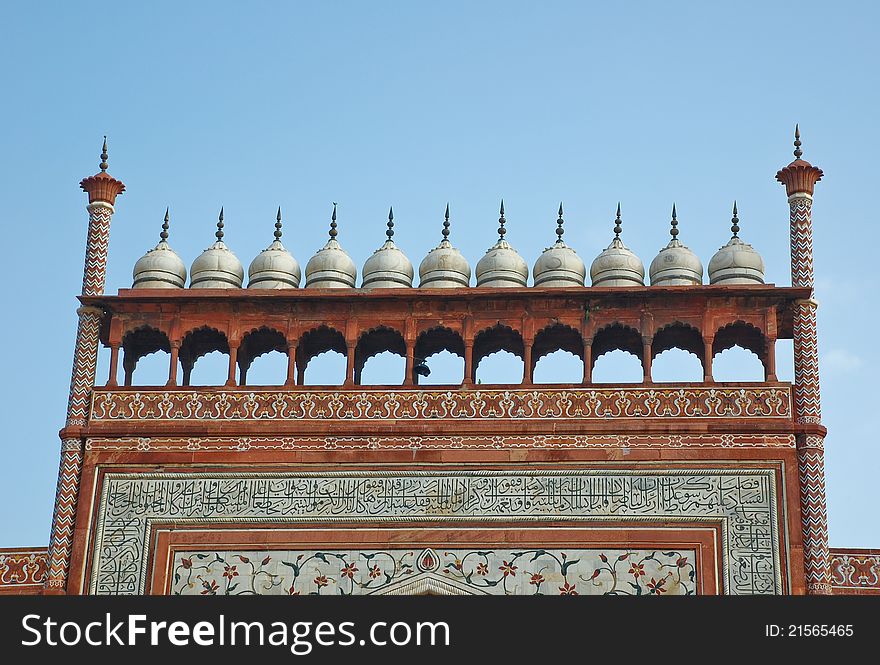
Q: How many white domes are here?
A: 11